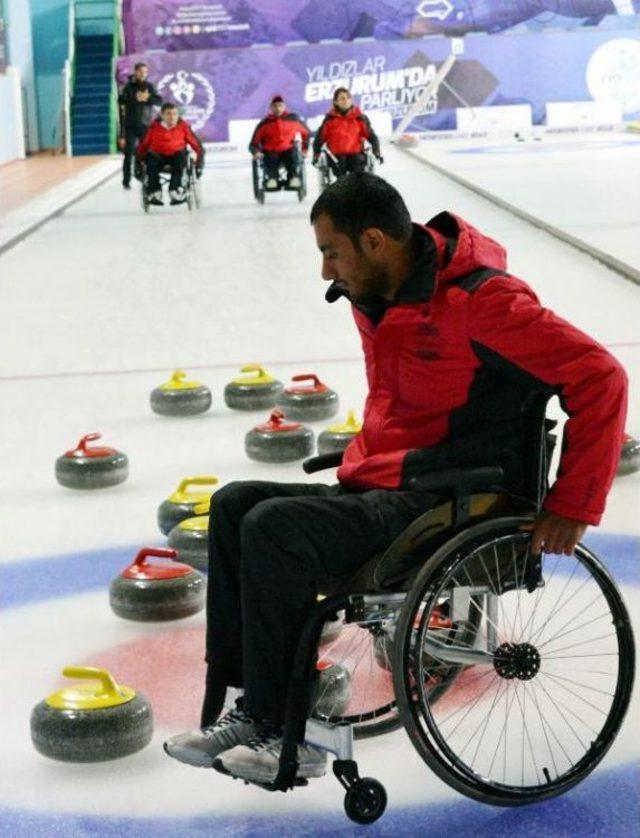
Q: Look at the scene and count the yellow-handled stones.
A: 6